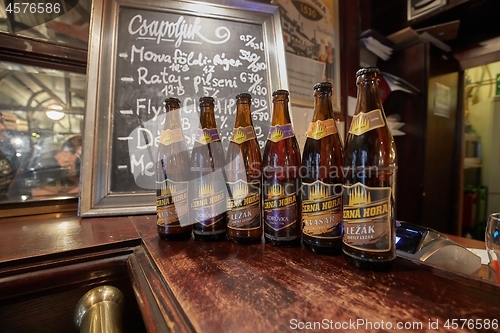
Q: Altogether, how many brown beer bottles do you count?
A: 6